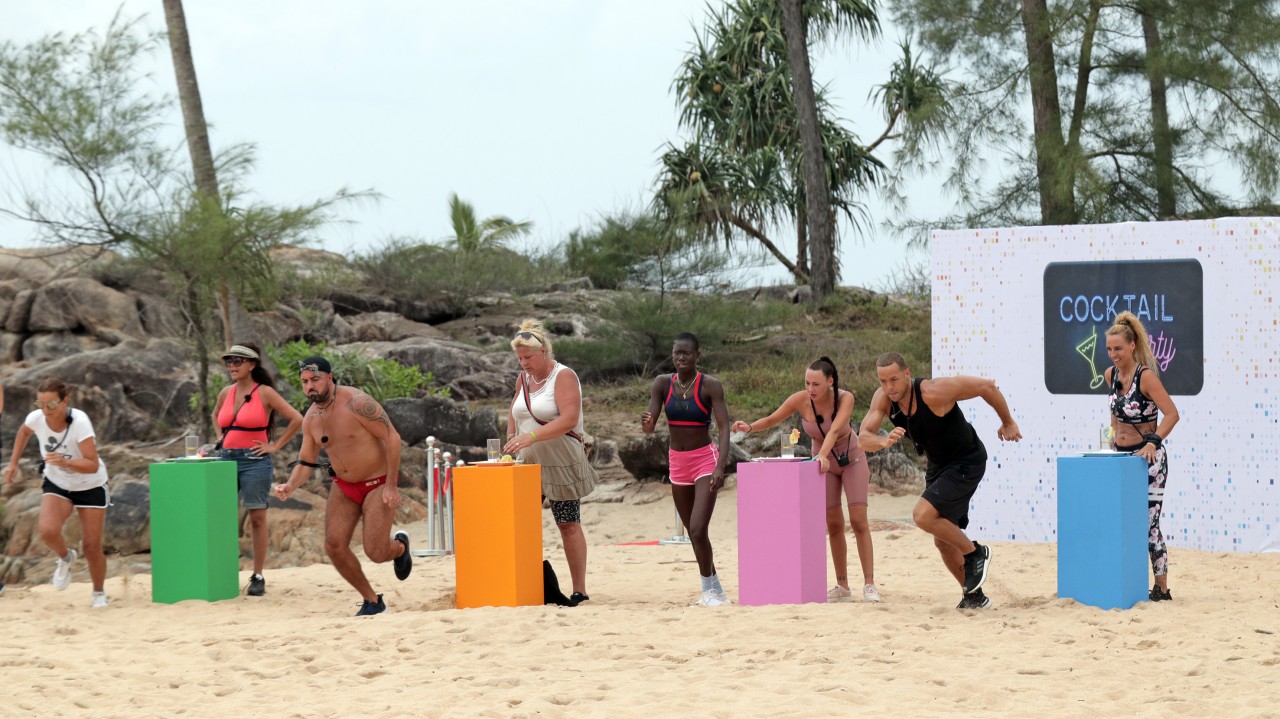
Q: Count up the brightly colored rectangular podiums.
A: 4